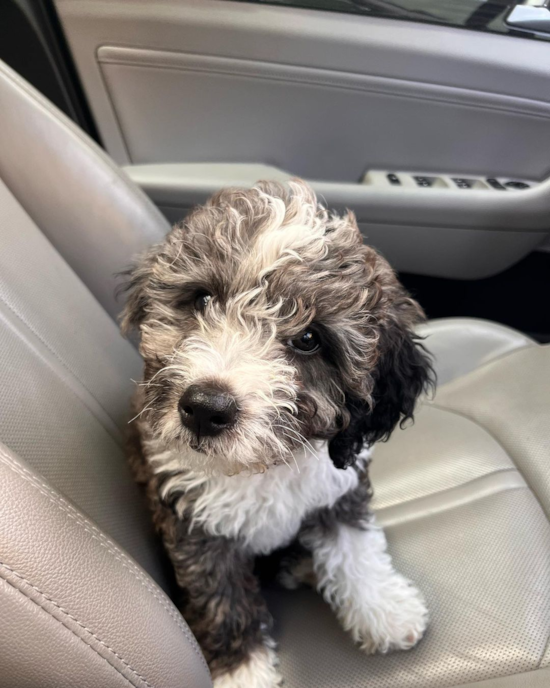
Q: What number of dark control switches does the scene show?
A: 5